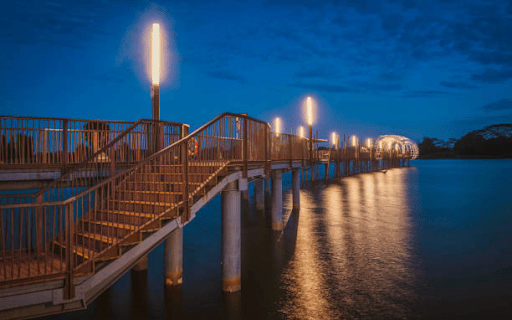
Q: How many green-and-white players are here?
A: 0